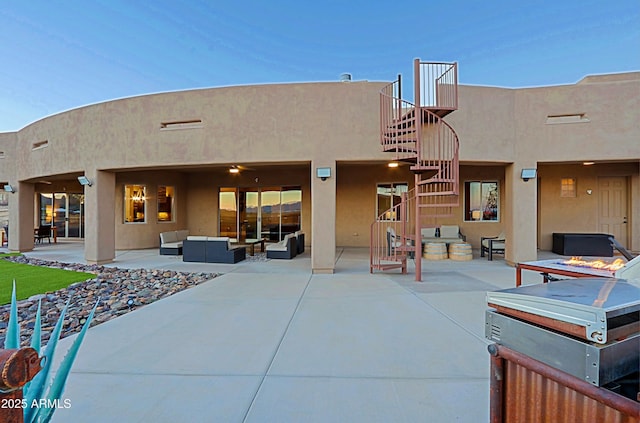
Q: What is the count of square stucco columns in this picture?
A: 4